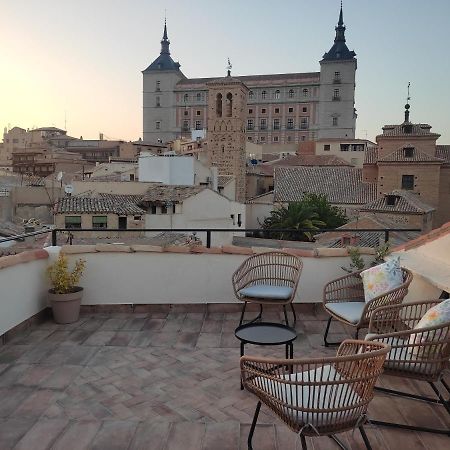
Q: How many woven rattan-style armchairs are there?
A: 4